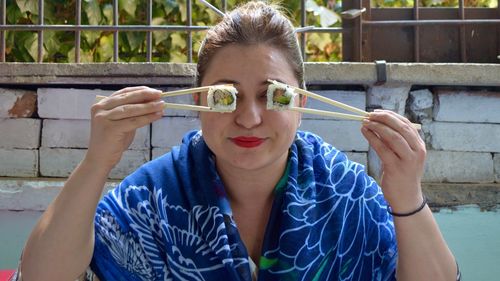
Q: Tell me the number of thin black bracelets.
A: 1